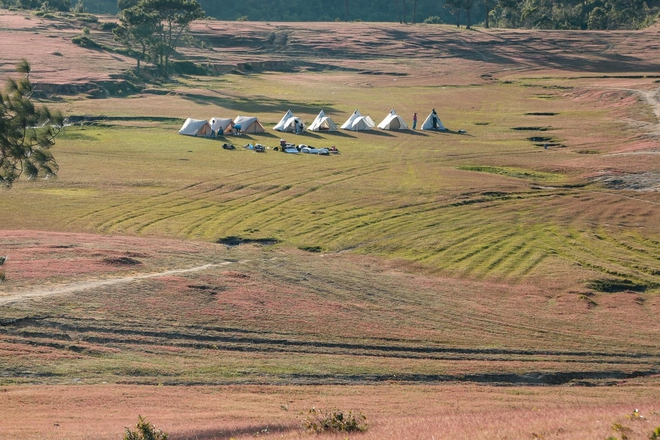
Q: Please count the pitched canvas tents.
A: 8